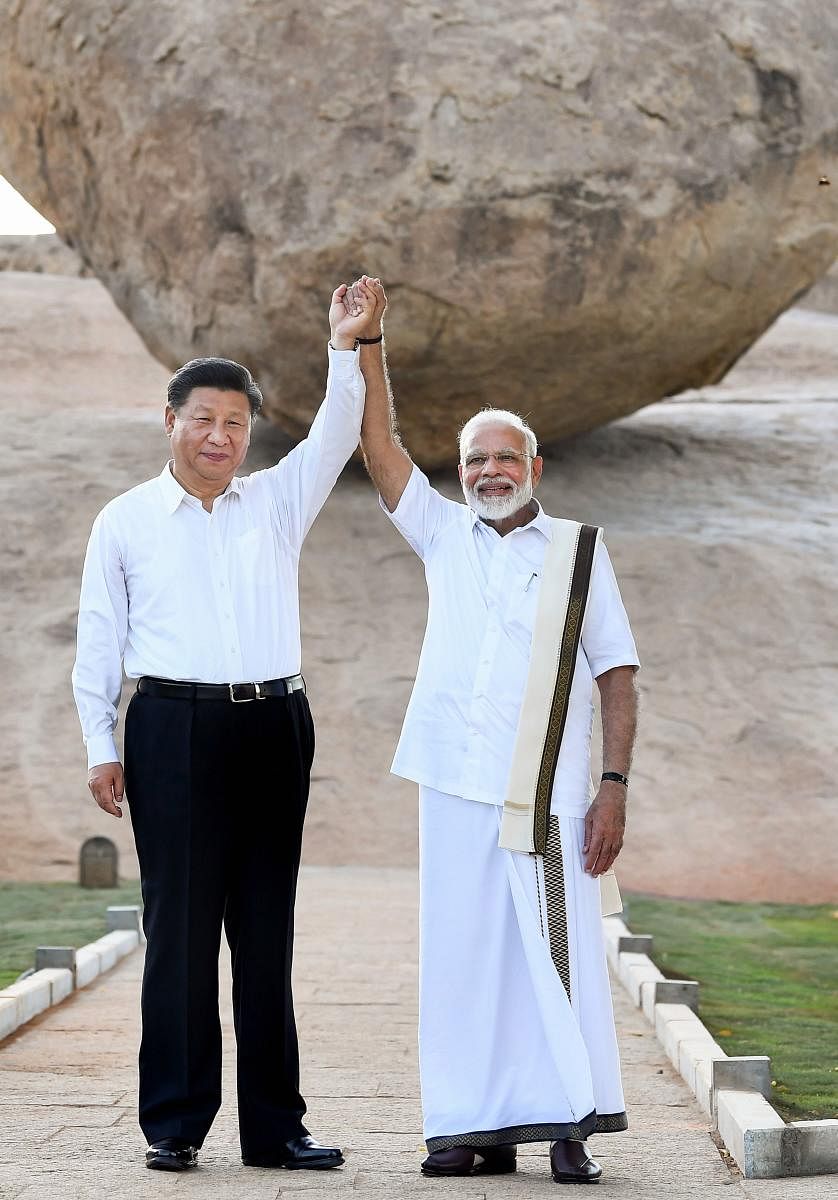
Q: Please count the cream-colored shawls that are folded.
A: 1